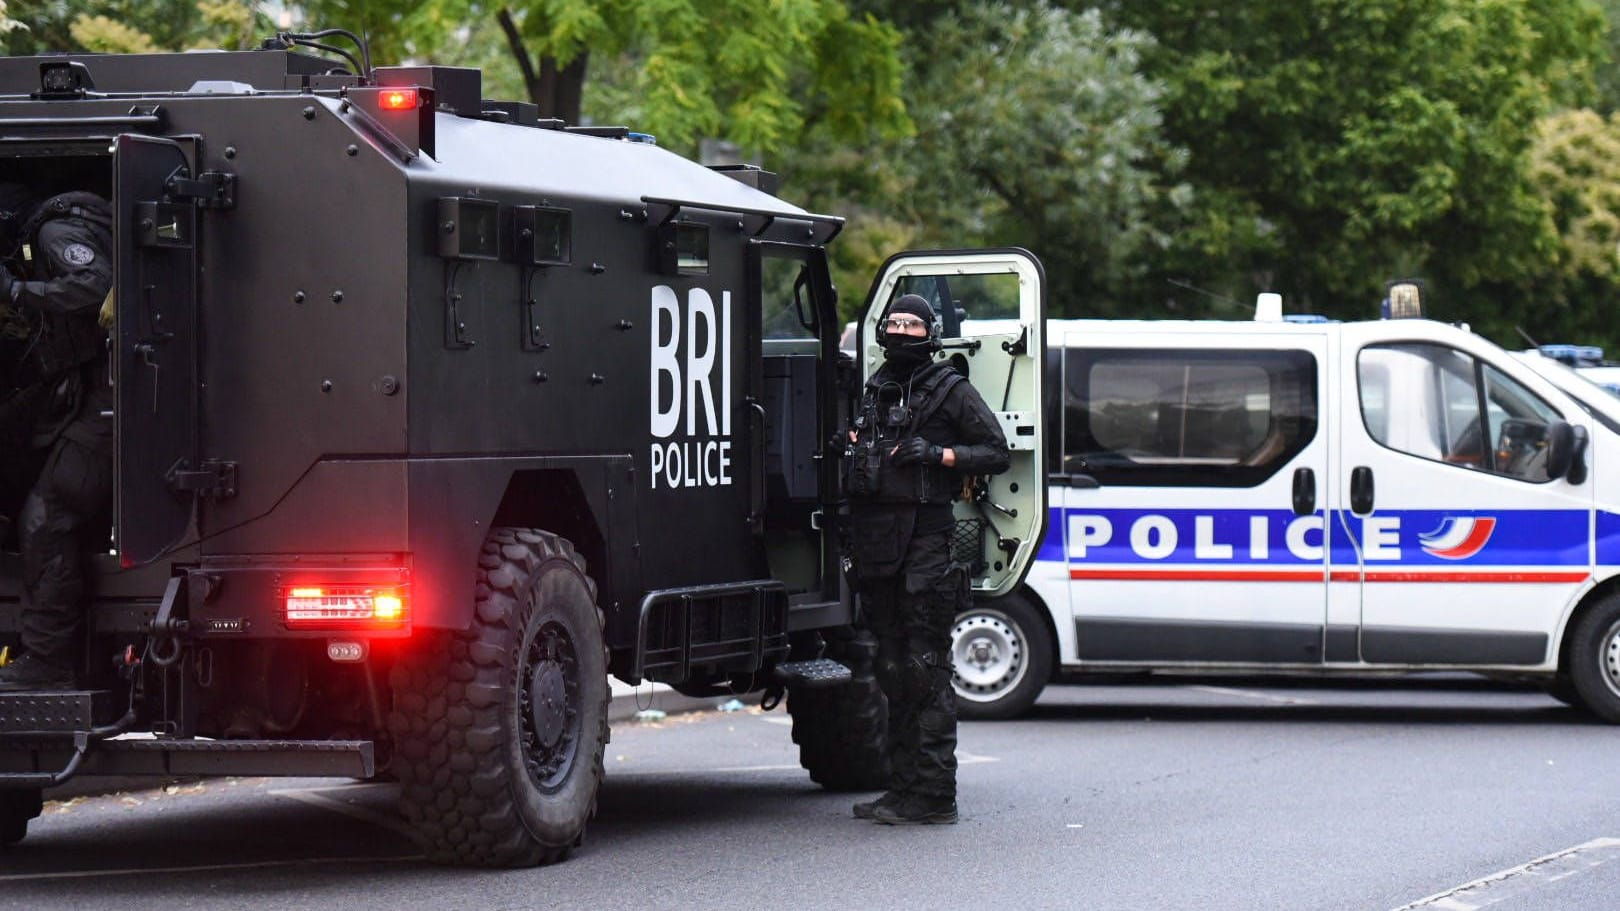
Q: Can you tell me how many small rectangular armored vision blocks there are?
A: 4